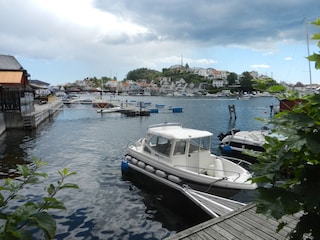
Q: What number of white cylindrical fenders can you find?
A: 6